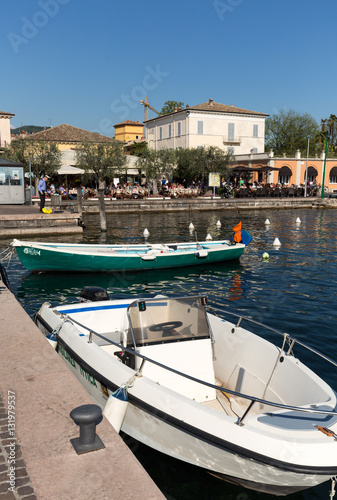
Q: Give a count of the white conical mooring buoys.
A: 7